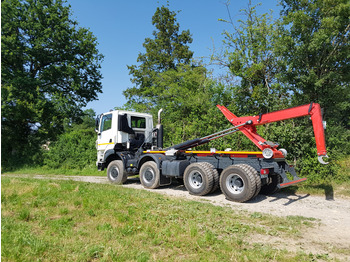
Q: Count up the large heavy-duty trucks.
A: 1